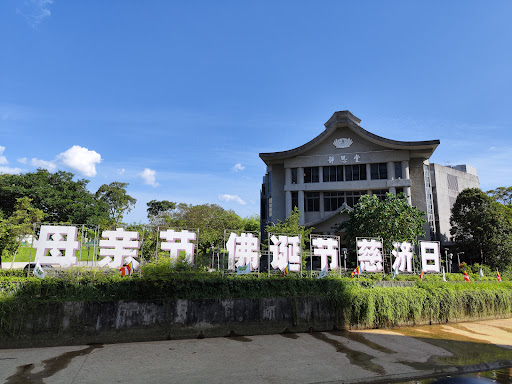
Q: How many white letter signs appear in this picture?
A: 9